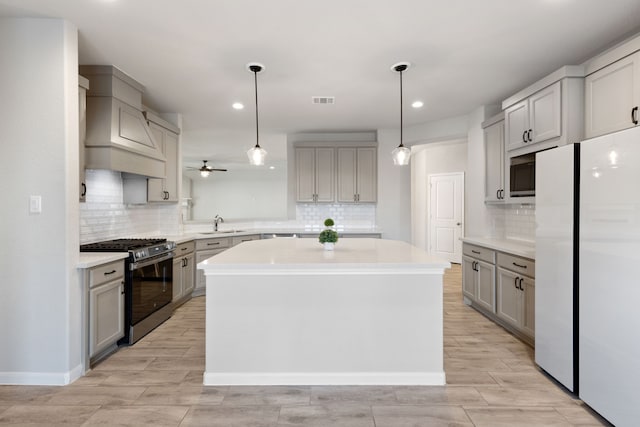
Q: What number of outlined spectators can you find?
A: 0